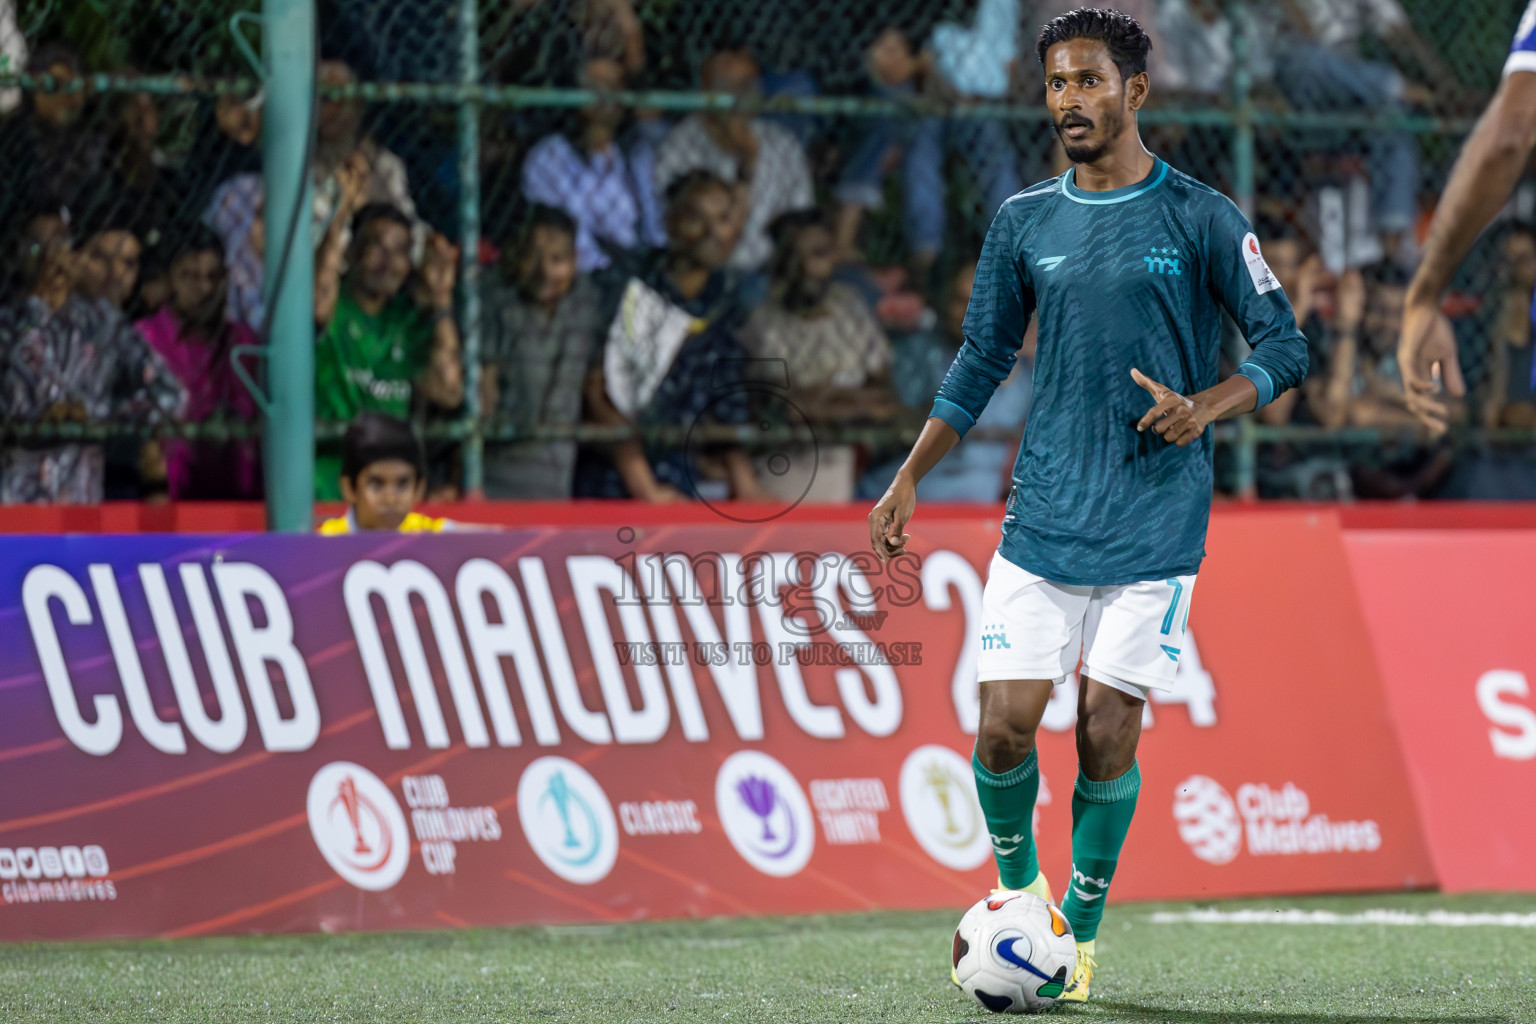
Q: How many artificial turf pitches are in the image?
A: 1